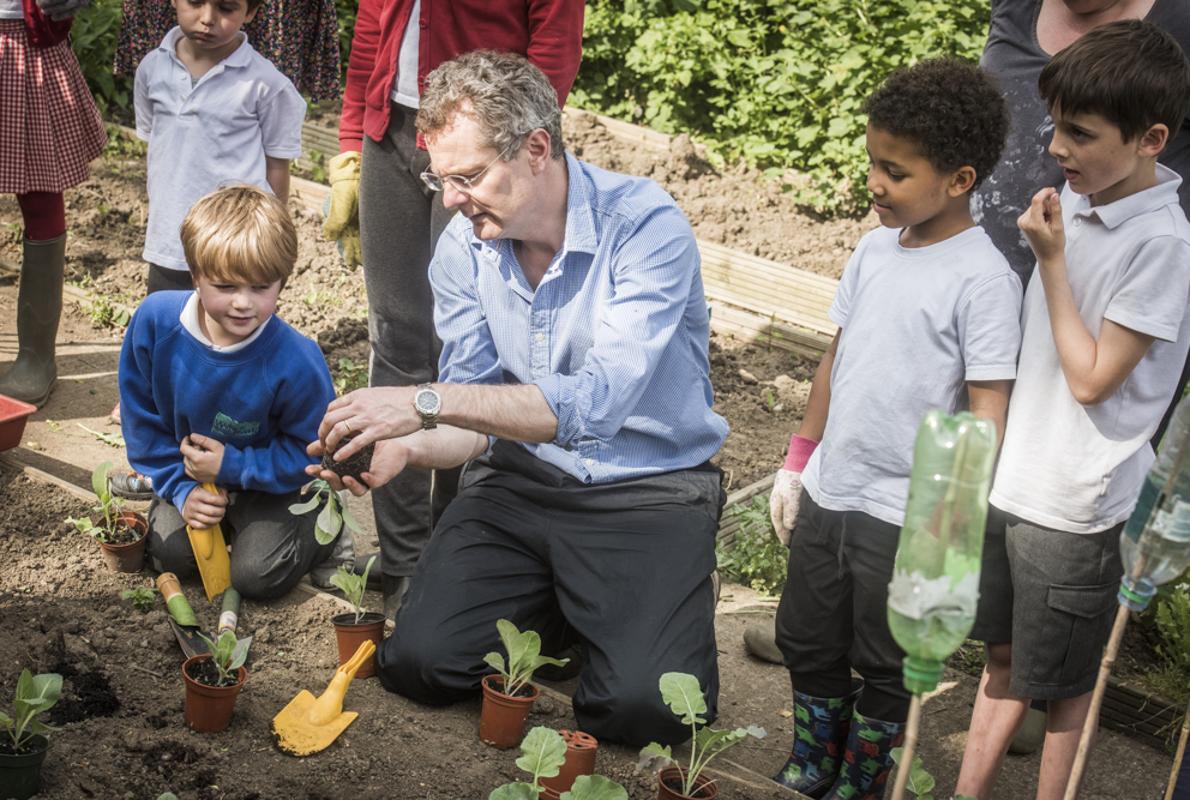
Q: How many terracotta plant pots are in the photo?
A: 6